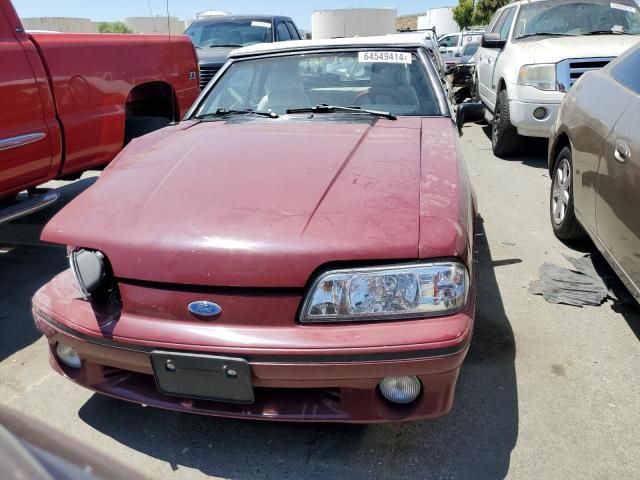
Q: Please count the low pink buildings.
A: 0